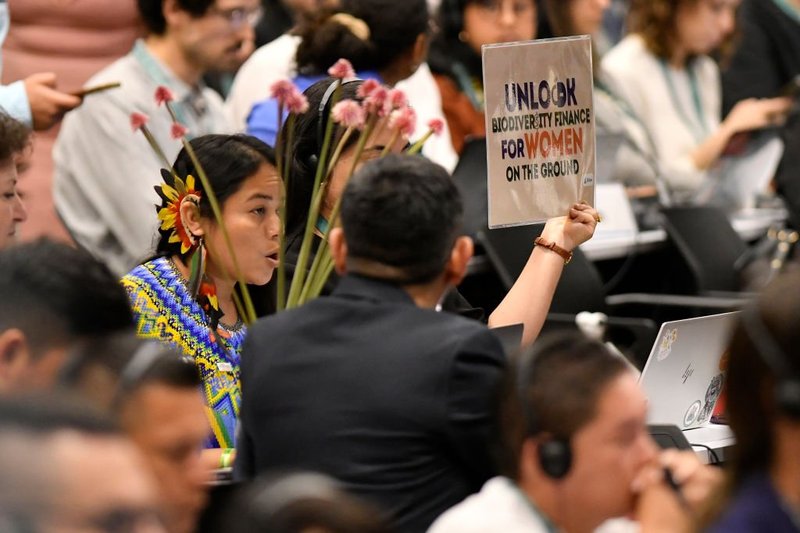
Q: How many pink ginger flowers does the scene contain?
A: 12